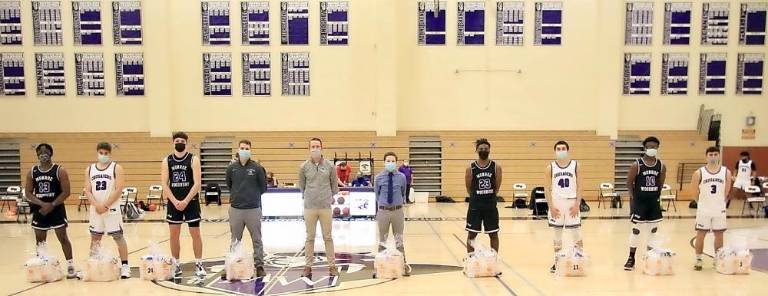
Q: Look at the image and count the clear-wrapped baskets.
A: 9